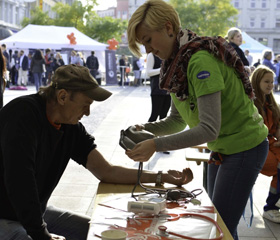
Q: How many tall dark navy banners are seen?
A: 1